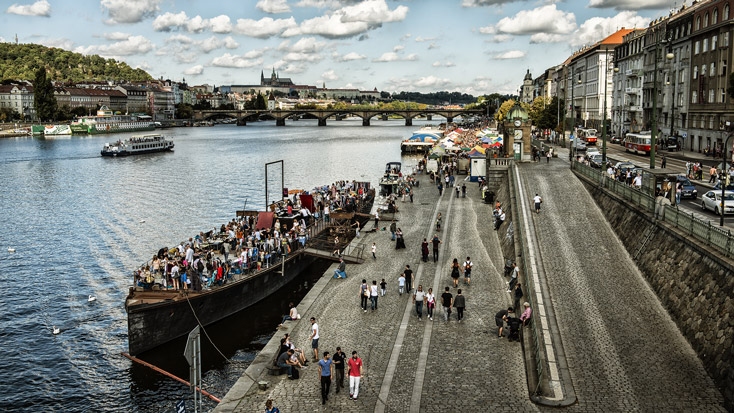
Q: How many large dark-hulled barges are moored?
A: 1